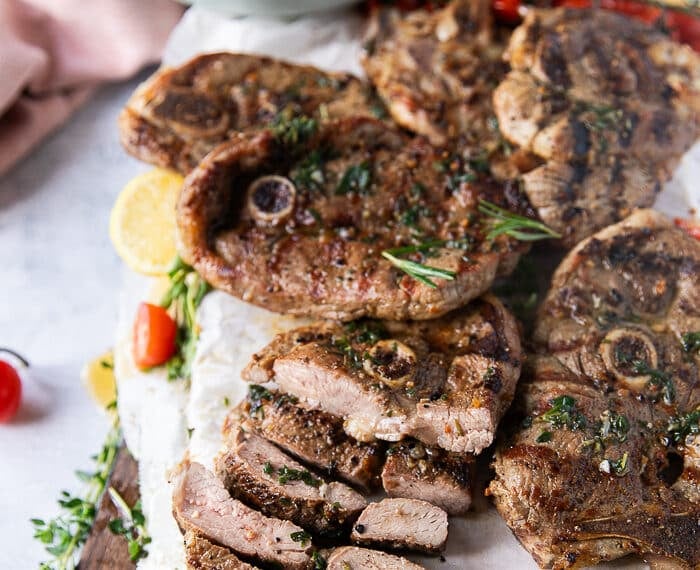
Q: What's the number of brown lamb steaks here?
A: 6